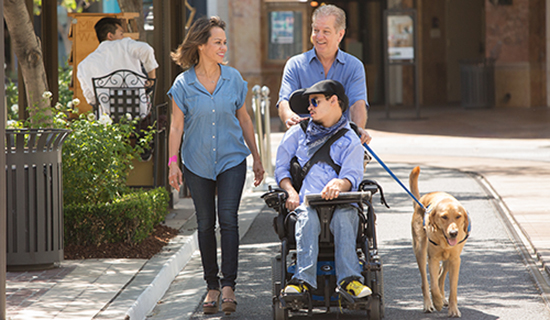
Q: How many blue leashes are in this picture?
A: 1